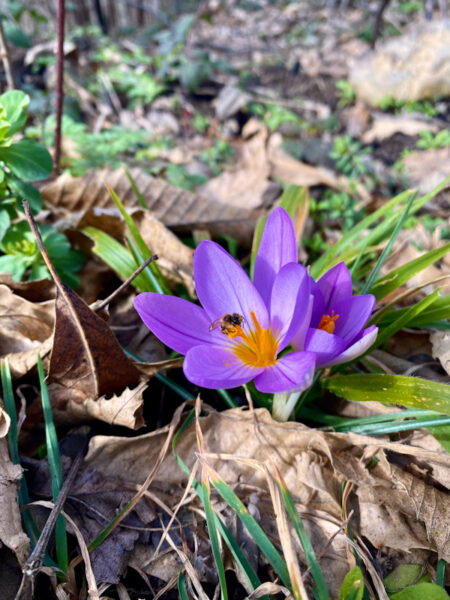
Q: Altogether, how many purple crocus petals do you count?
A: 12